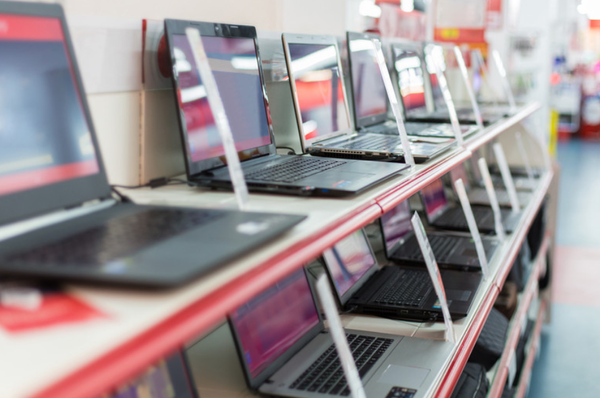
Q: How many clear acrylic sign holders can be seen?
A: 11